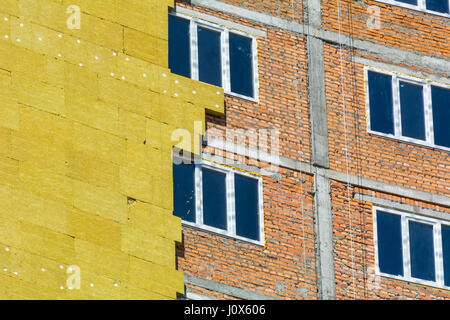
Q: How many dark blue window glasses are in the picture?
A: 14